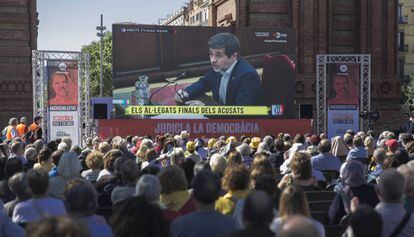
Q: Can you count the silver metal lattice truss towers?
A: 2